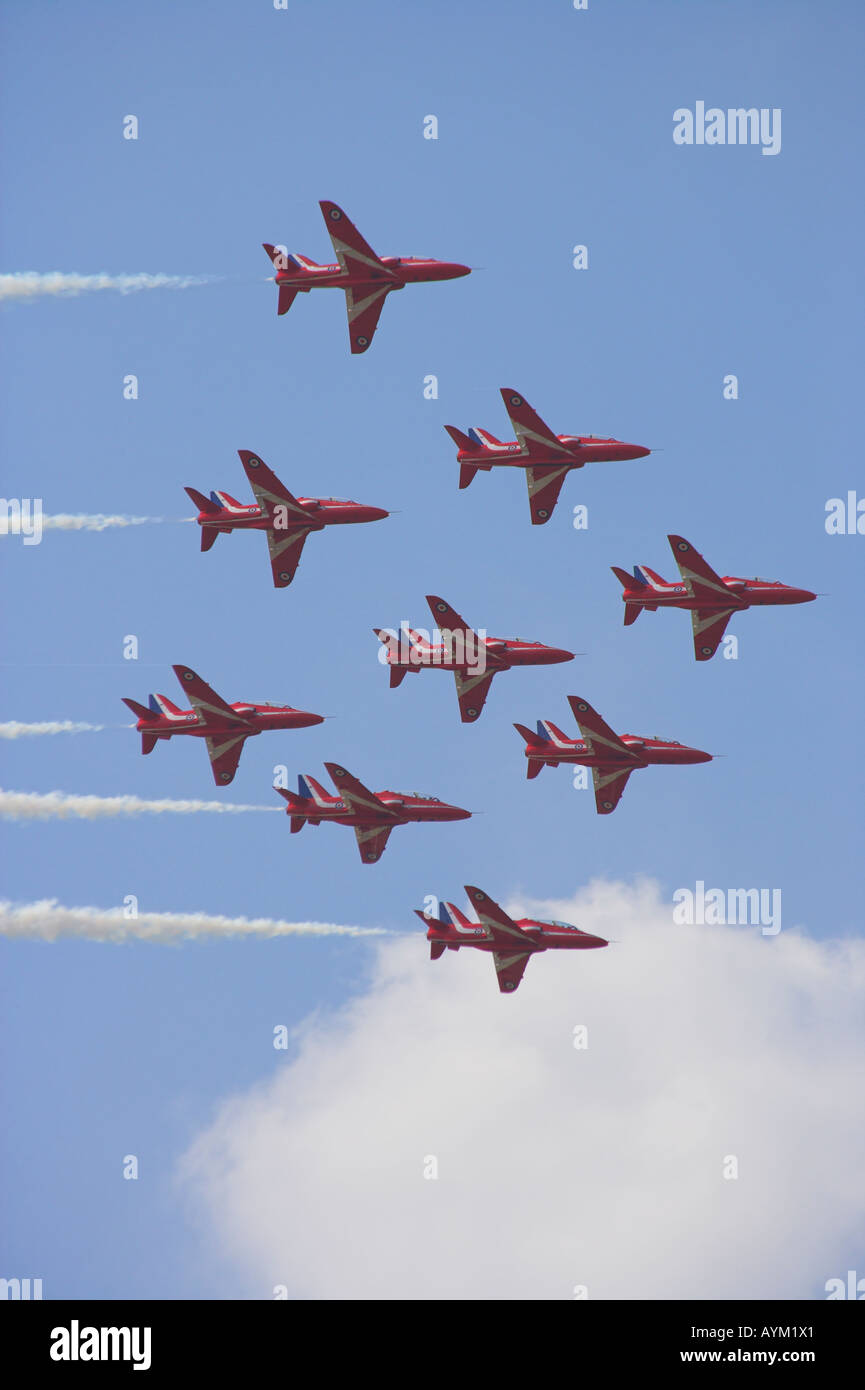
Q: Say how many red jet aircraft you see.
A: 9